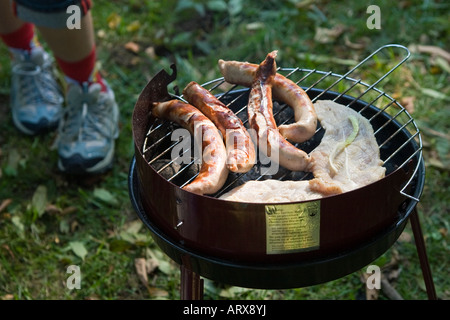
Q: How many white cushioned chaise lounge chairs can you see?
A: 0